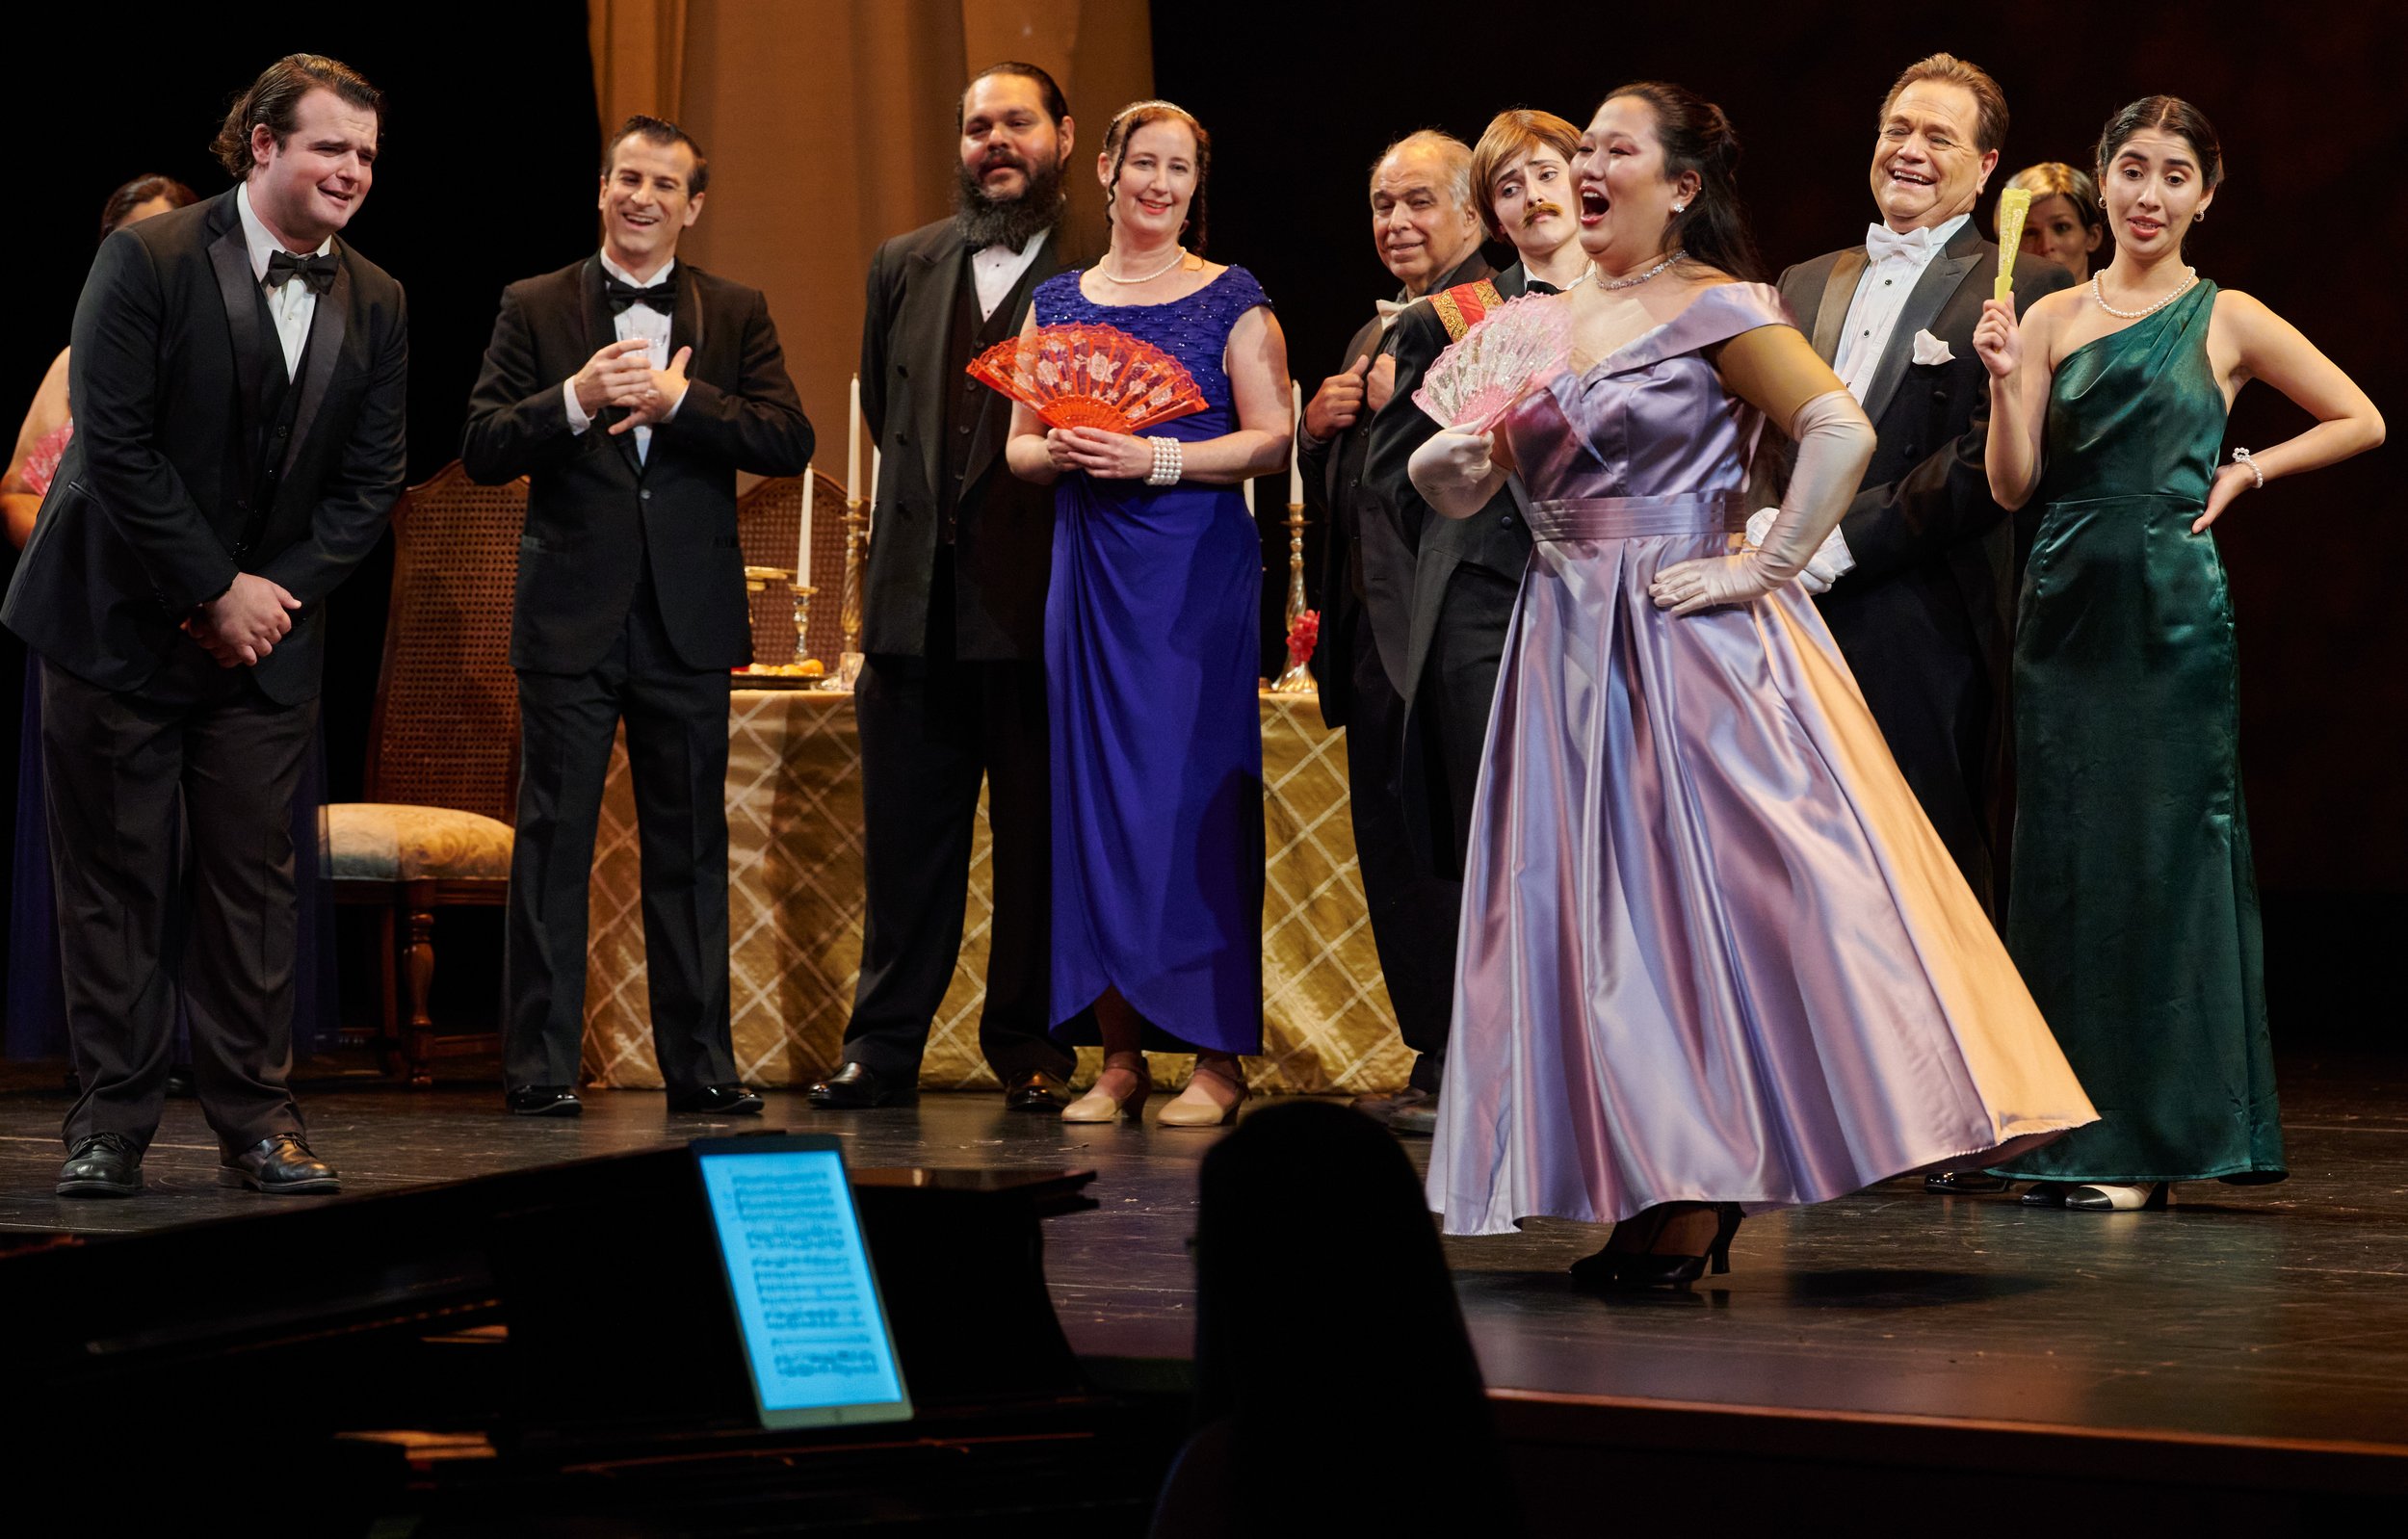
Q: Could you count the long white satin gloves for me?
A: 2